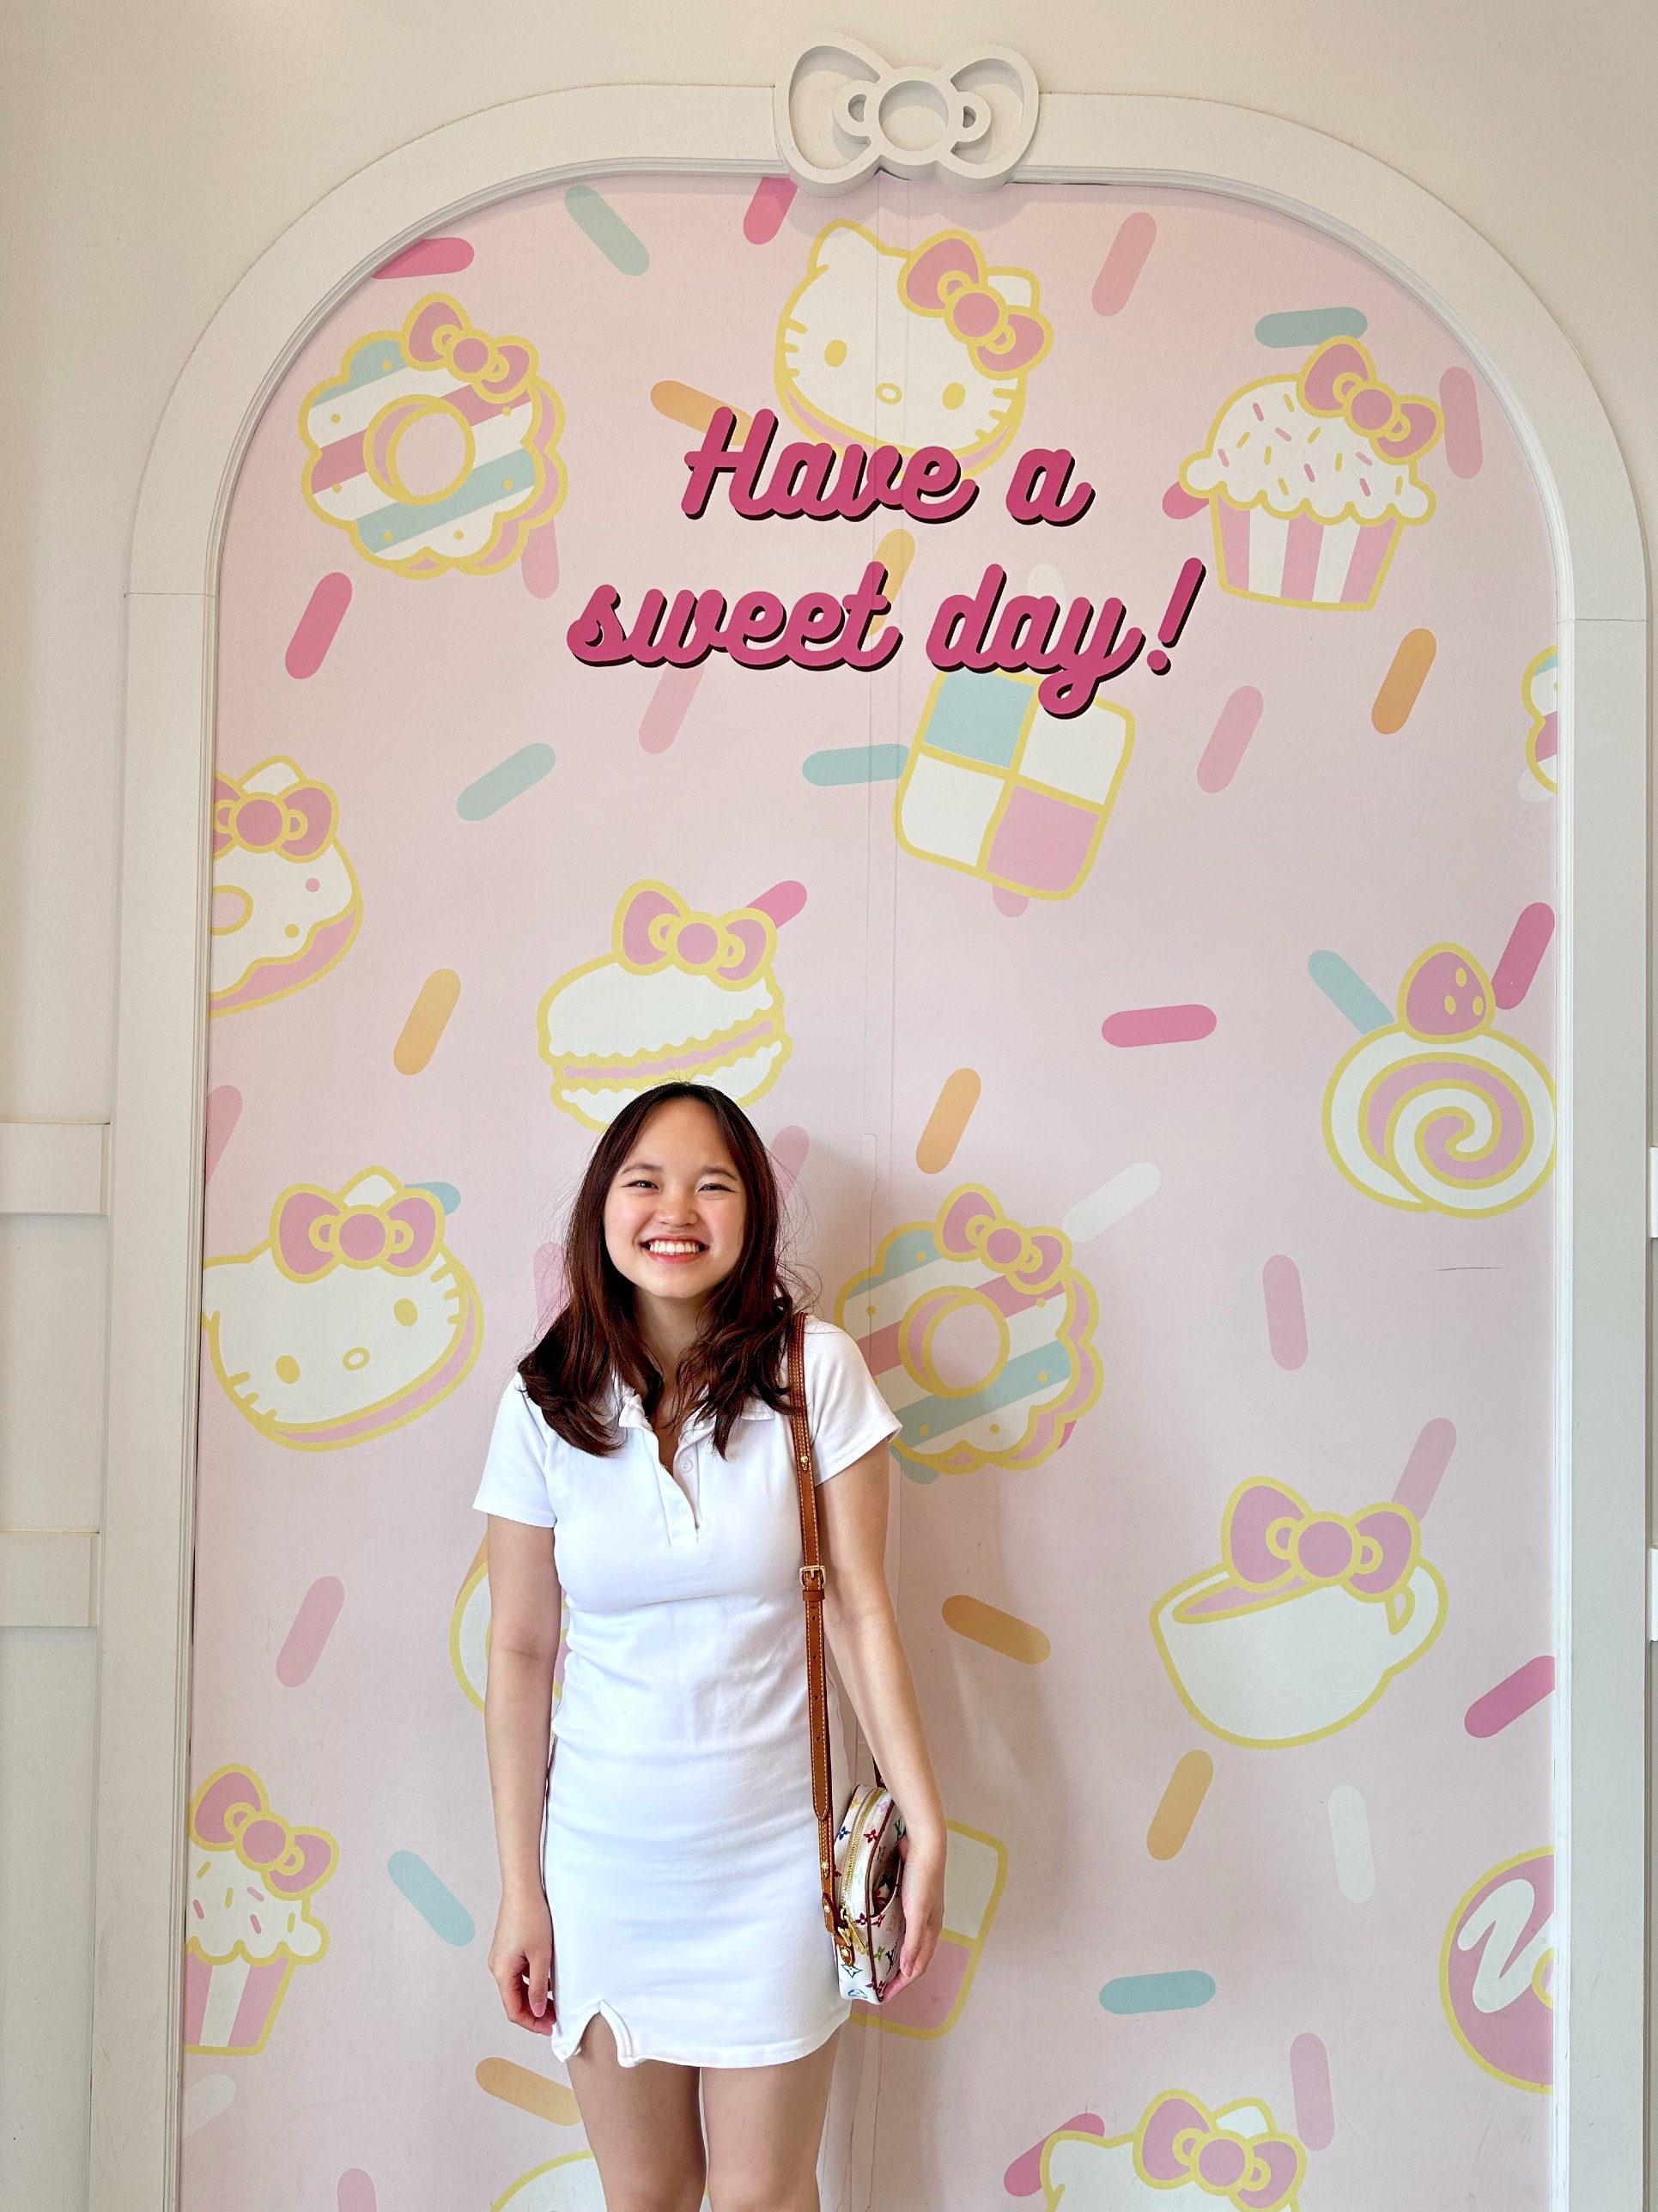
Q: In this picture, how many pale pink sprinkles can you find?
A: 14